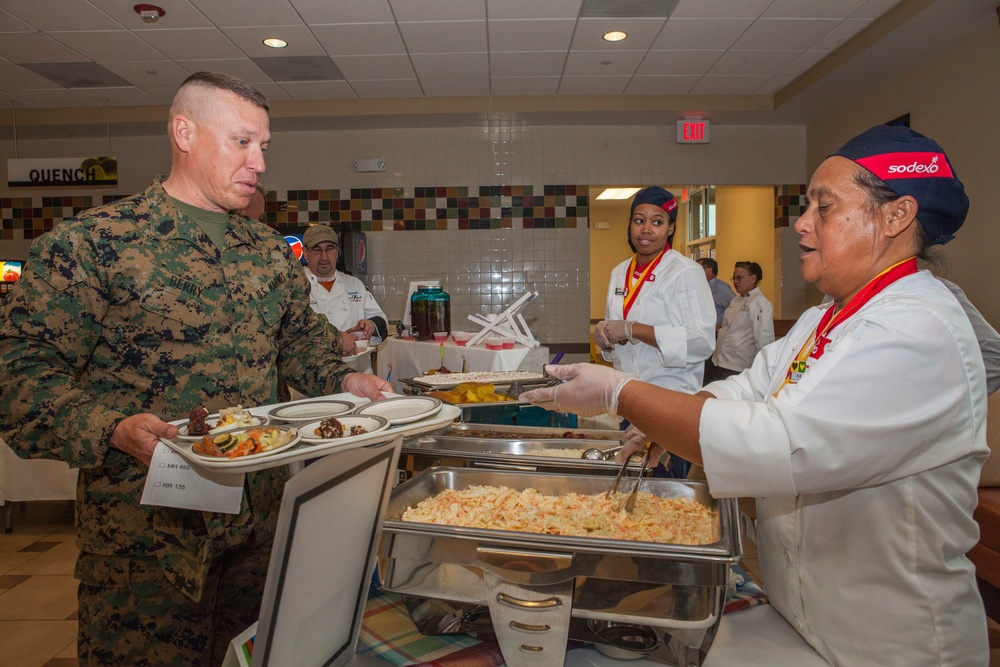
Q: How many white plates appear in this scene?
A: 5